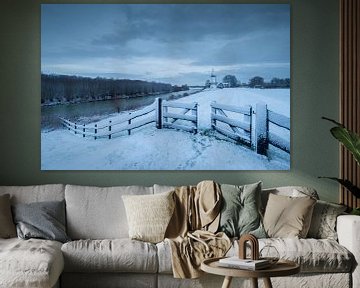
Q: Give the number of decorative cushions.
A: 6